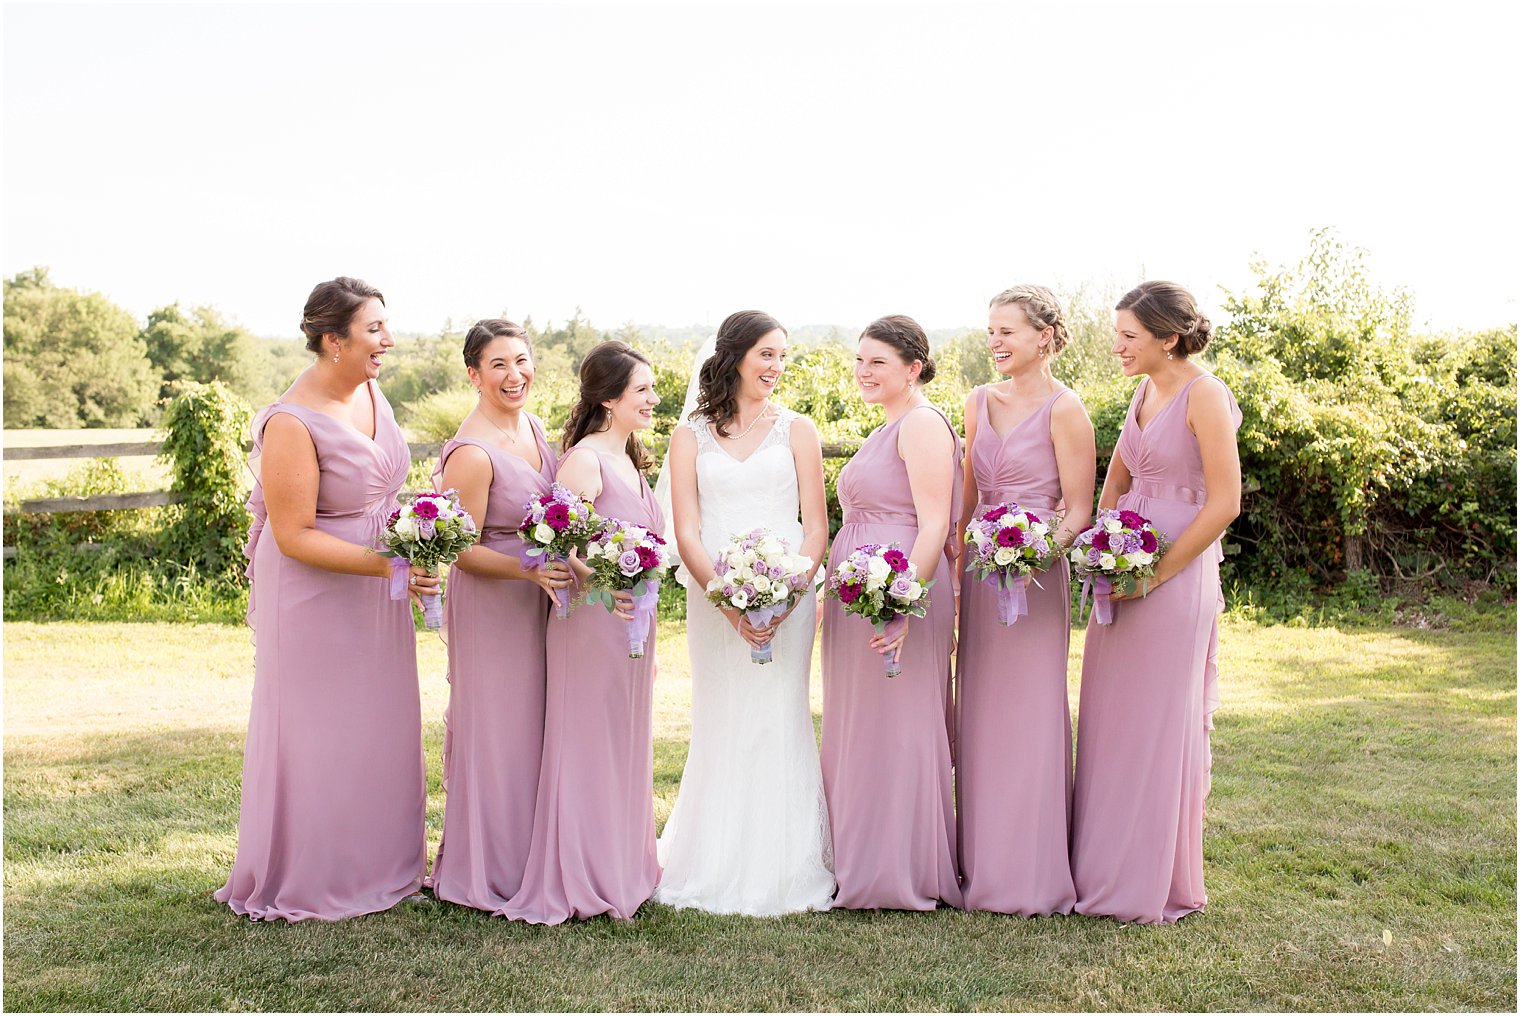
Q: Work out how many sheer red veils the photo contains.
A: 0